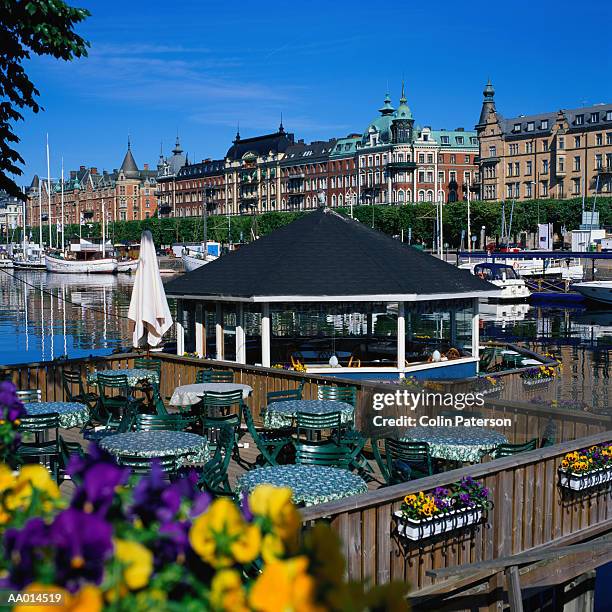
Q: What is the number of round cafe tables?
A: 7